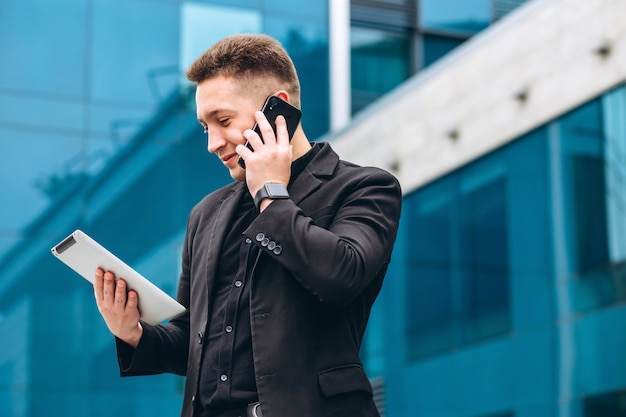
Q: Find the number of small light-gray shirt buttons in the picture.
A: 4